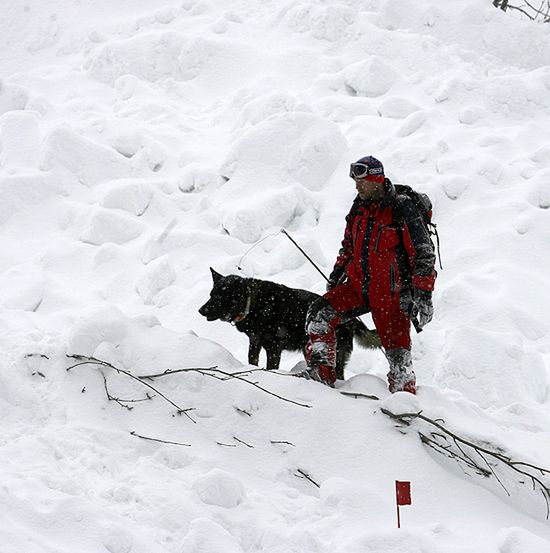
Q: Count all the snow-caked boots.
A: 2